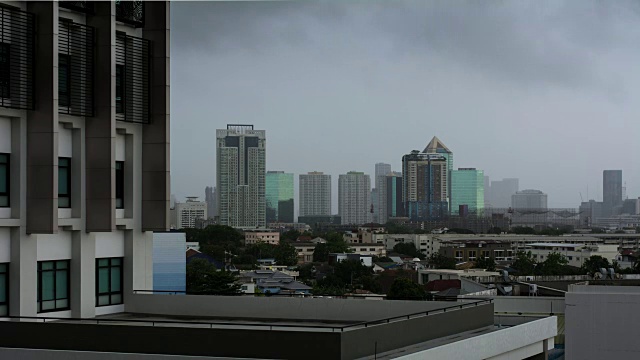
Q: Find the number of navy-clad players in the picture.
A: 0